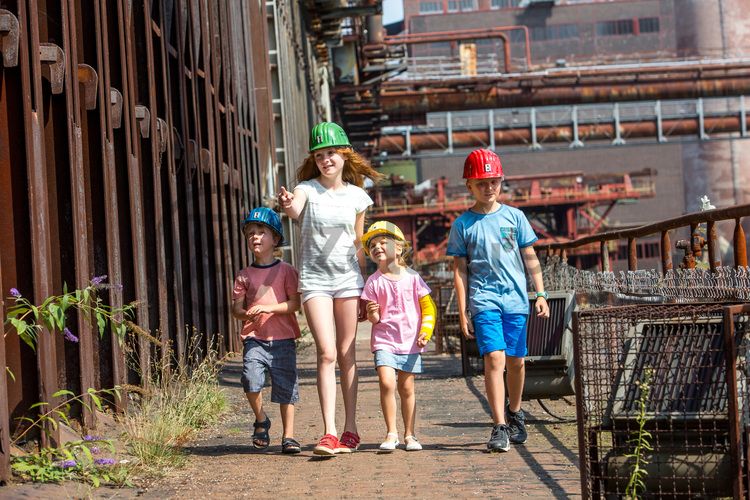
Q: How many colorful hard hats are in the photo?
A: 4